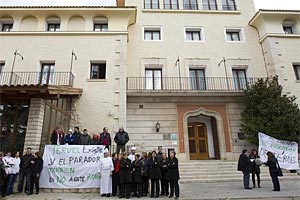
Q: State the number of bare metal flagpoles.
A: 4